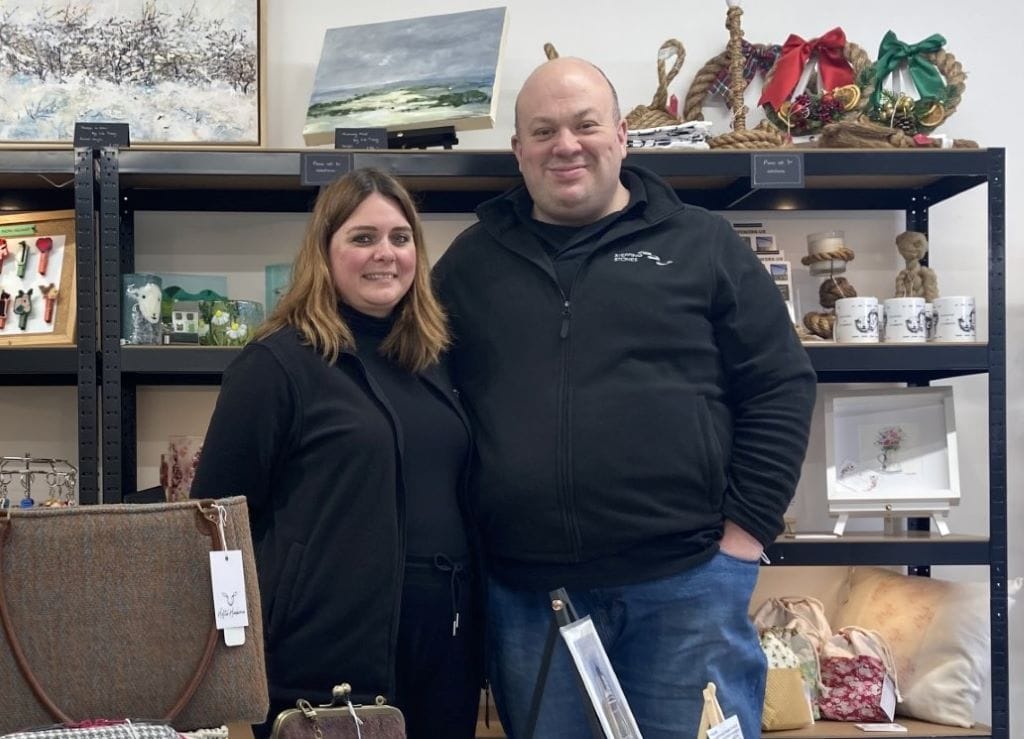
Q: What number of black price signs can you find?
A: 4